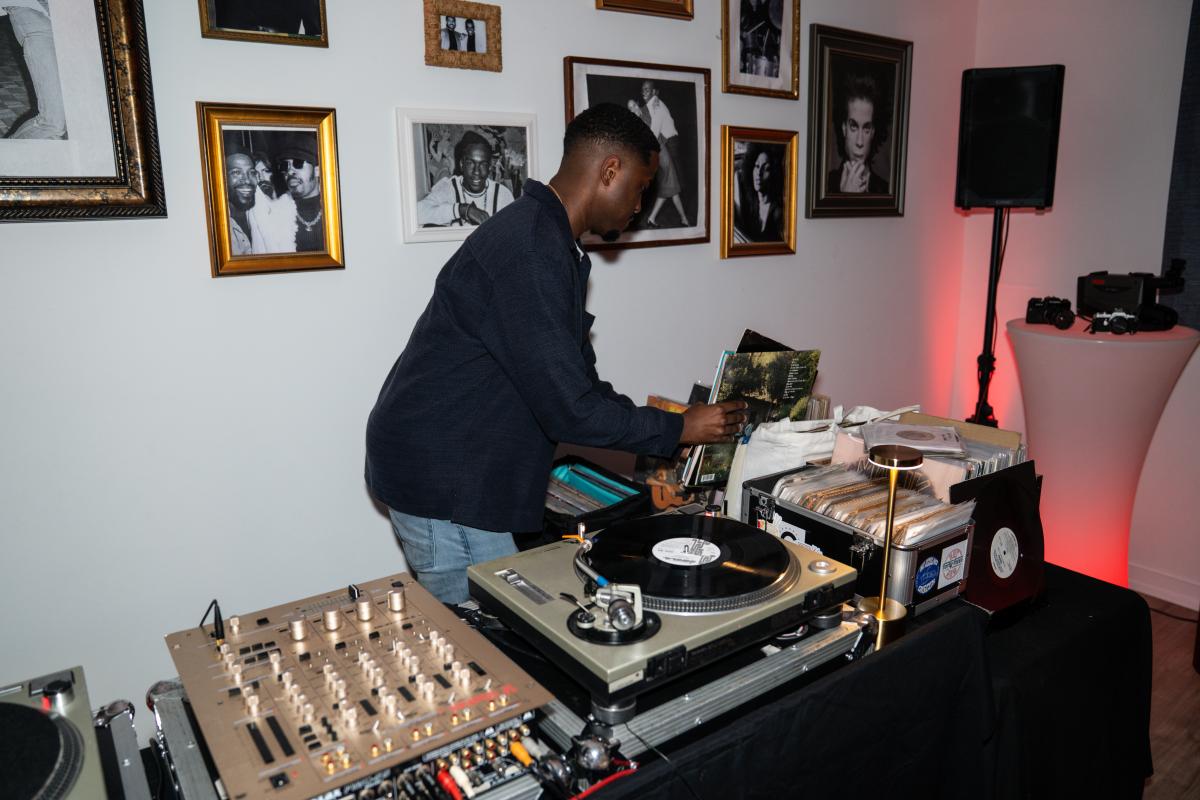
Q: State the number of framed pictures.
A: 10